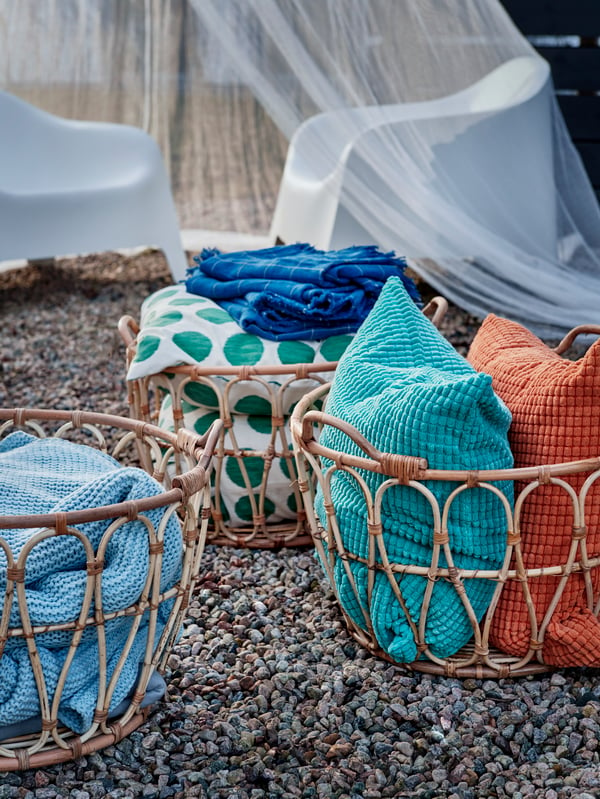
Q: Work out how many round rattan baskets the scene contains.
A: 3